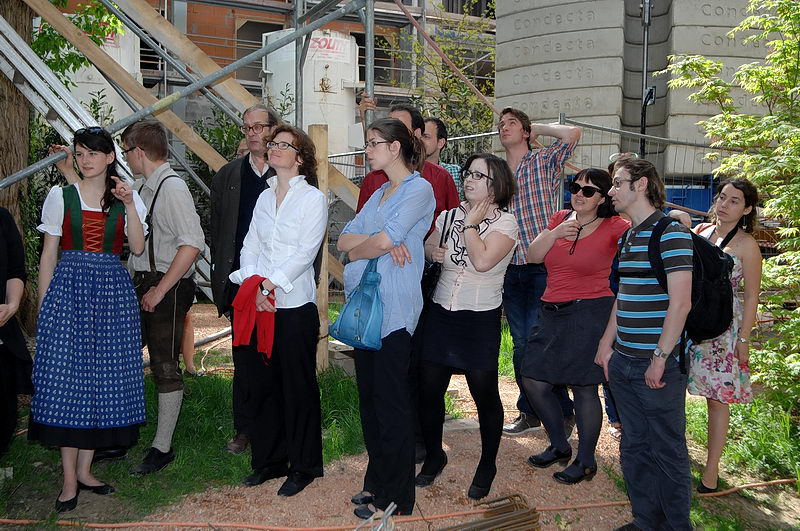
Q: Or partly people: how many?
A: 15